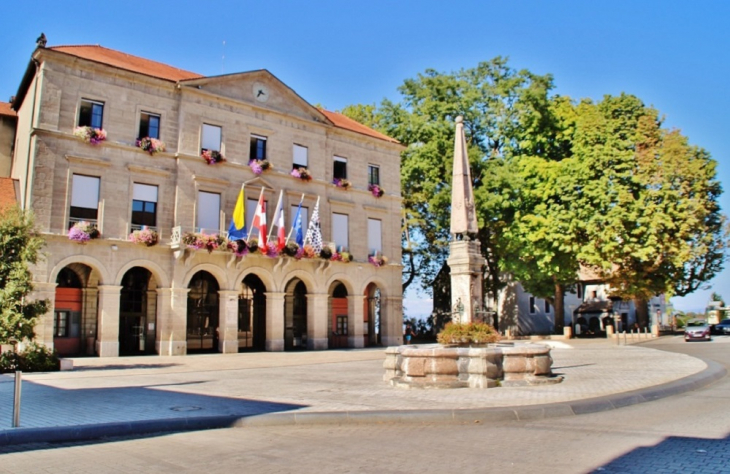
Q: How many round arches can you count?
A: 7